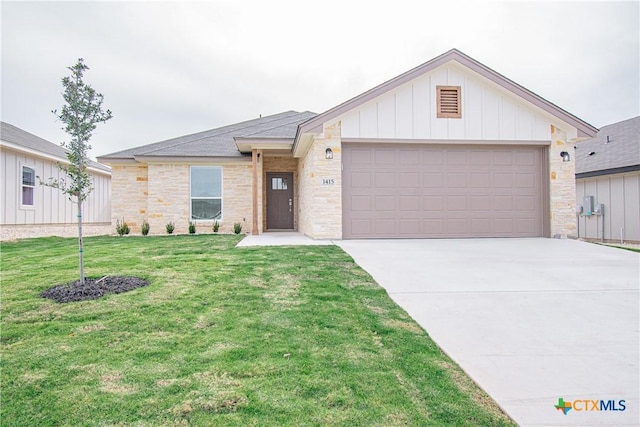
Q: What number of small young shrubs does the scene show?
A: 6